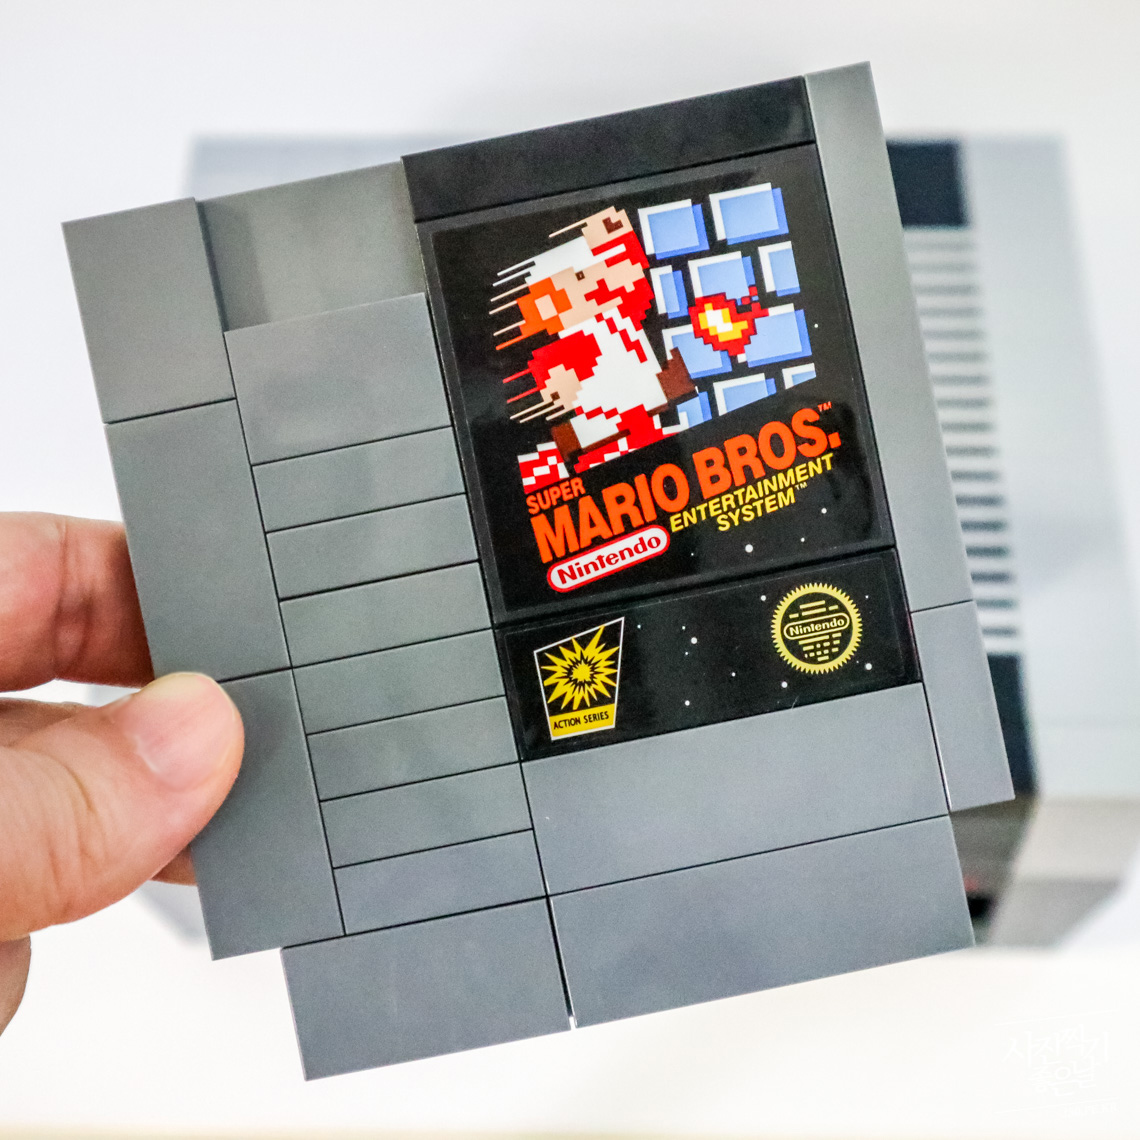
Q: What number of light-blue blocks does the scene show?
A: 10